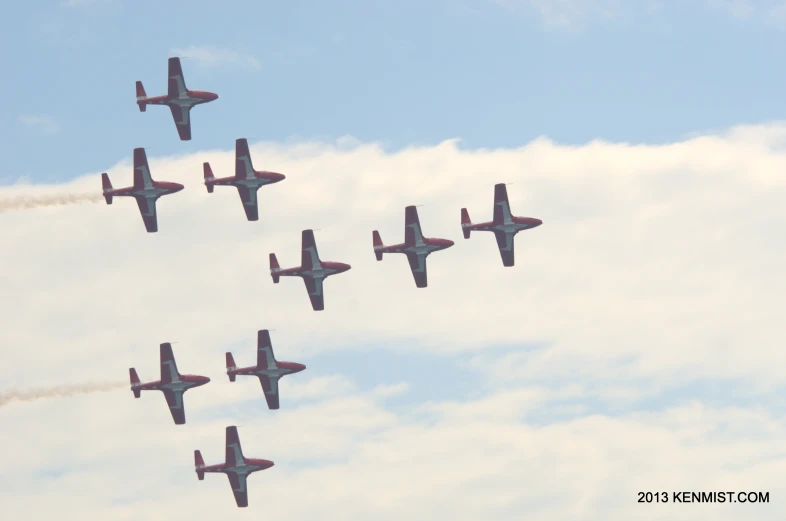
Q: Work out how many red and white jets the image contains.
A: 9